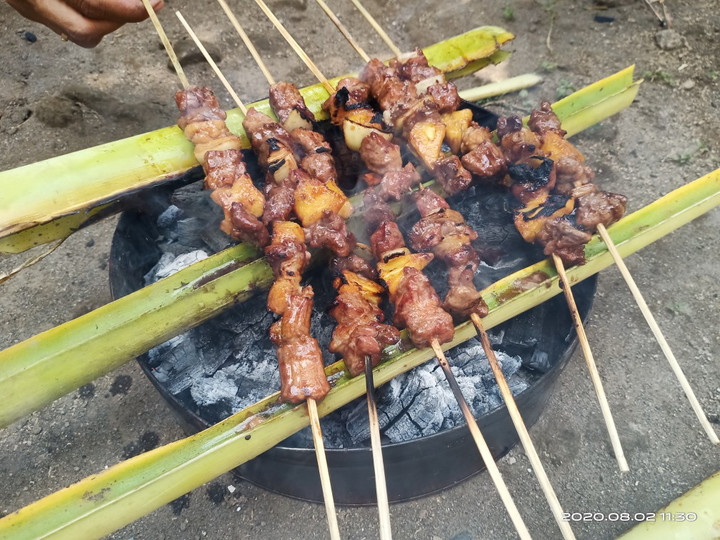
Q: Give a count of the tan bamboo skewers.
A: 12